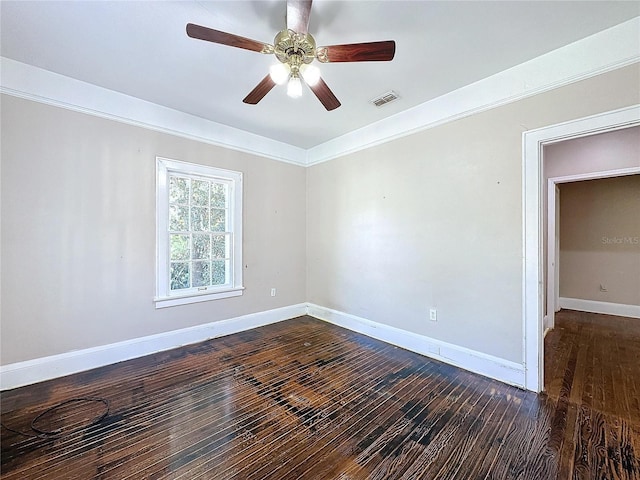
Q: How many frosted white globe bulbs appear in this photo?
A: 3